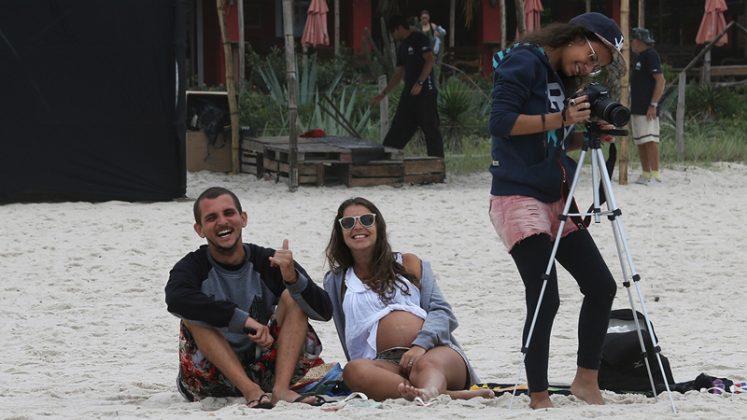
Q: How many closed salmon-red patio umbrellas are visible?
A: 3